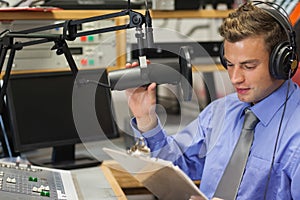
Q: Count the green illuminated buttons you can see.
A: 2